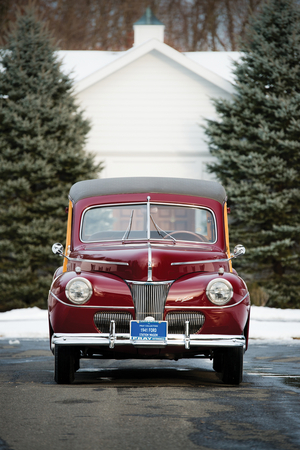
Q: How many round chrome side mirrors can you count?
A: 2